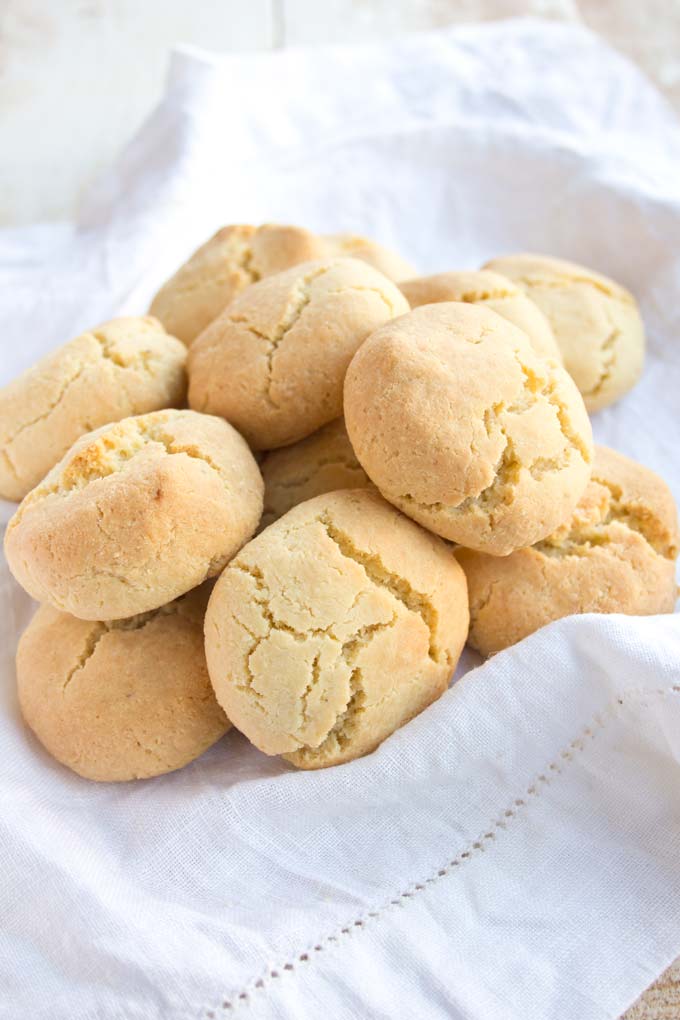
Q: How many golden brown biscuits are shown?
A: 12